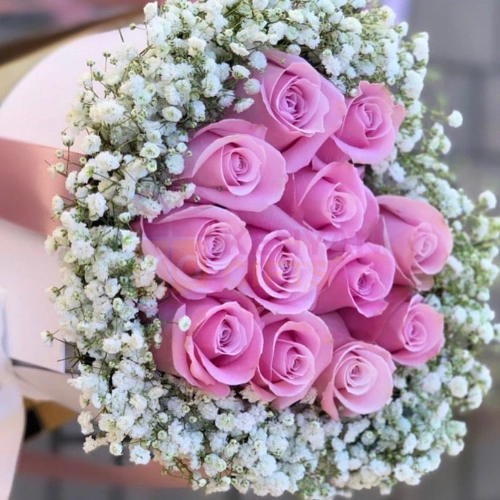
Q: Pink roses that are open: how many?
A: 12